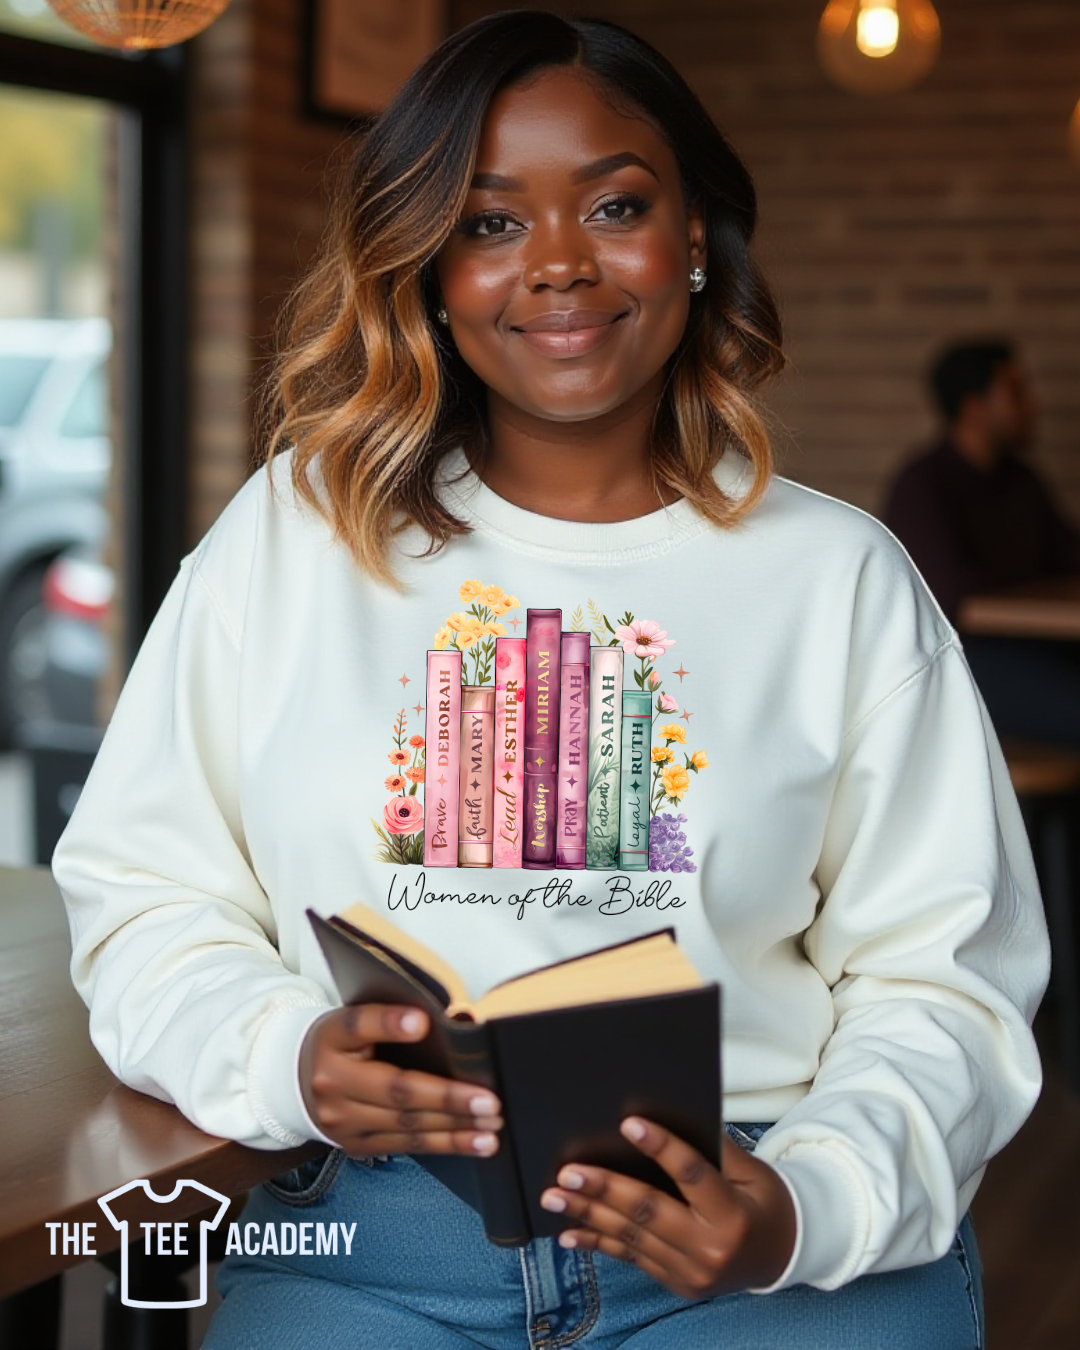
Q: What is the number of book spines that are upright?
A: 7